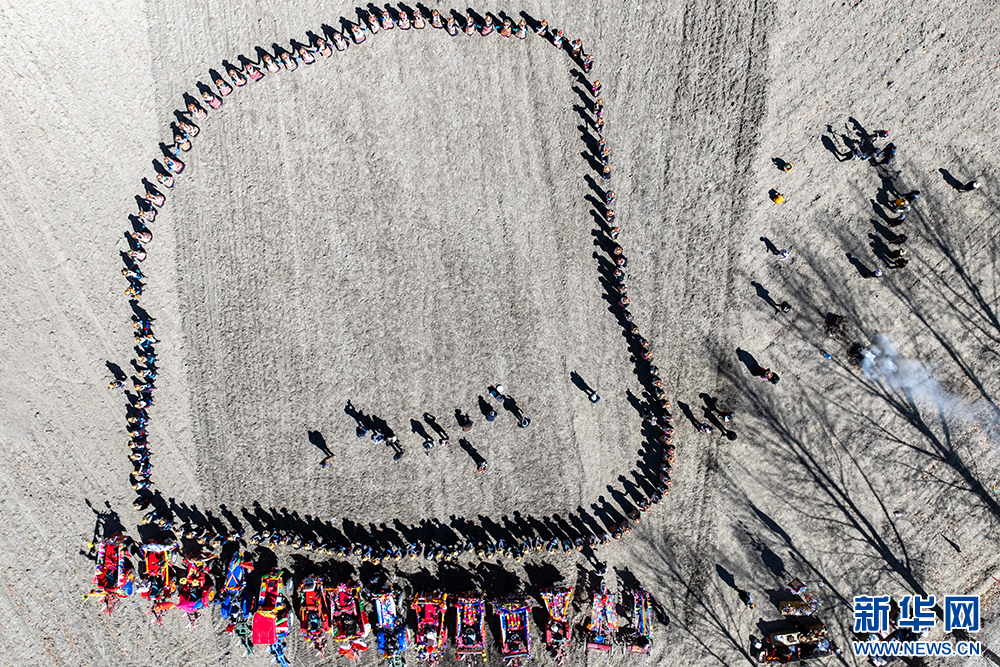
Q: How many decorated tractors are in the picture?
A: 14